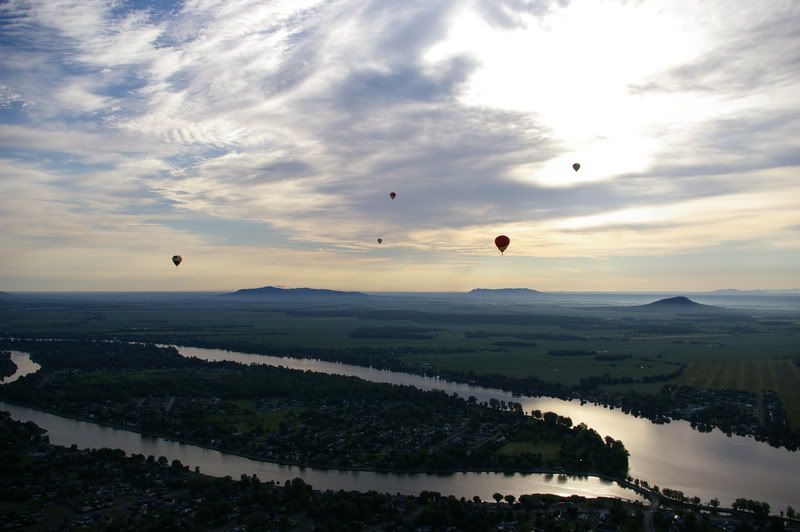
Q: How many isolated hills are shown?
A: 3